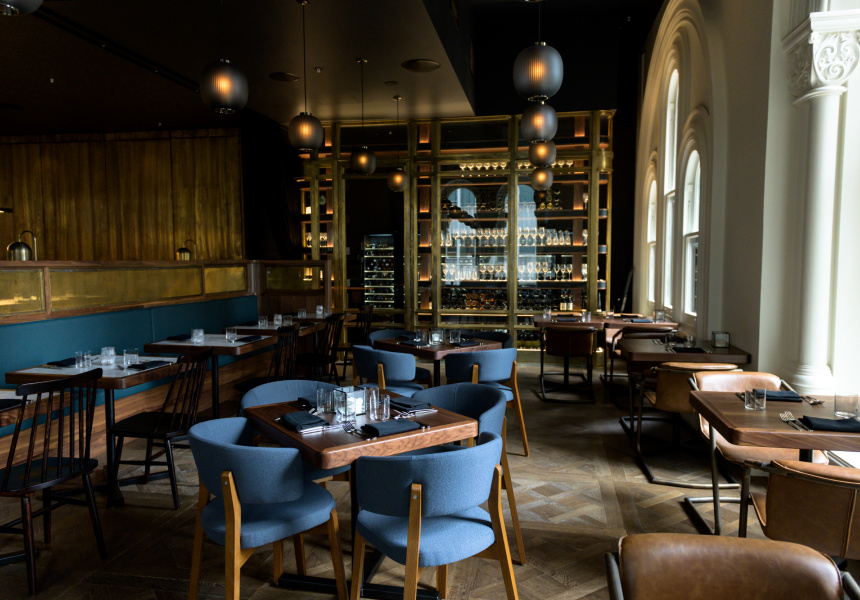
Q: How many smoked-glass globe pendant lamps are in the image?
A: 9